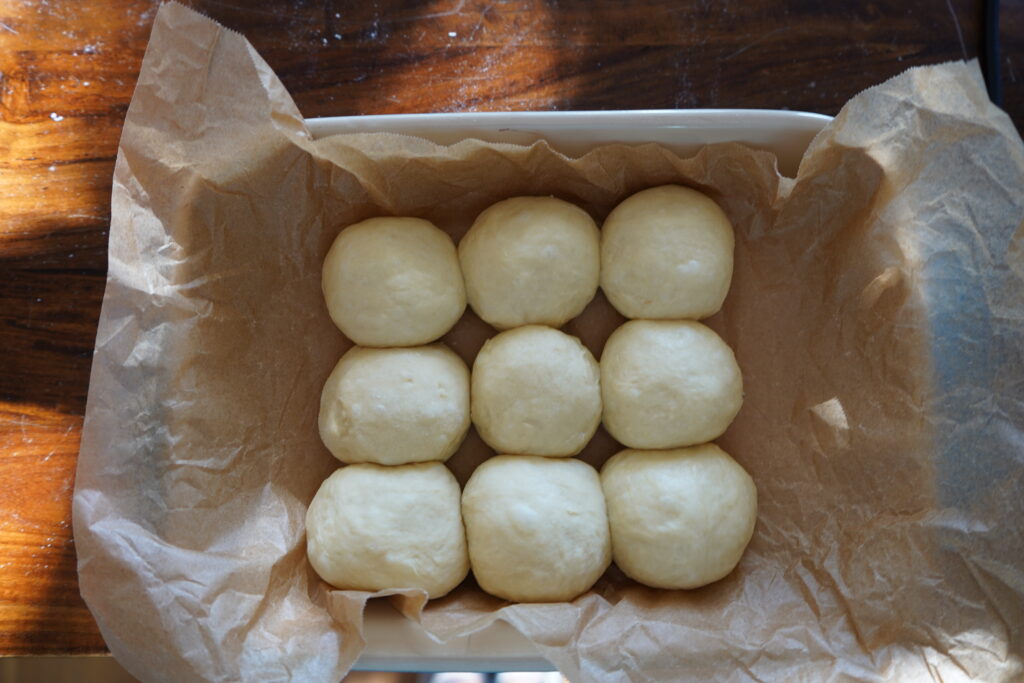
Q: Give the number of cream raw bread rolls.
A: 9